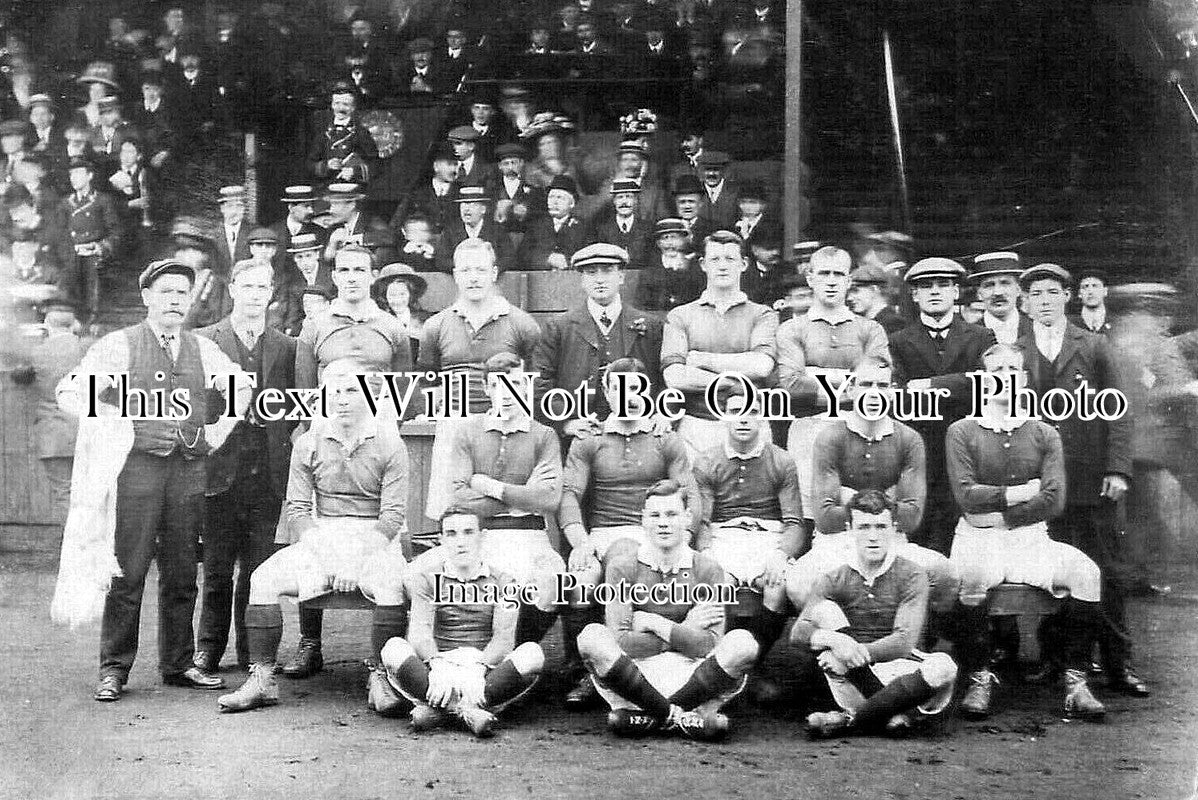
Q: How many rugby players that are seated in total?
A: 9